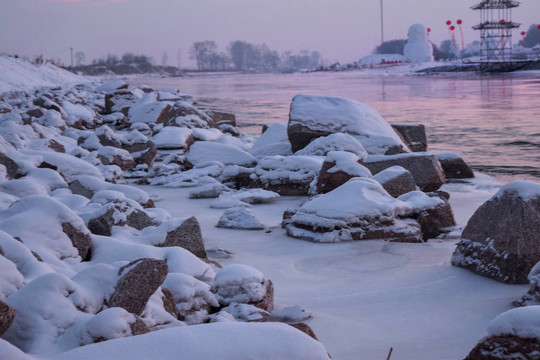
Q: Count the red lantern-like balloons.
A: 7